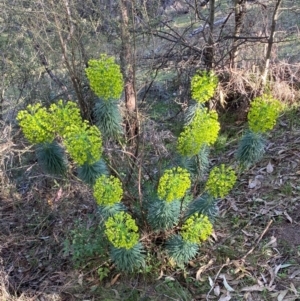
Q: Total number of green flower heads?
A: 13